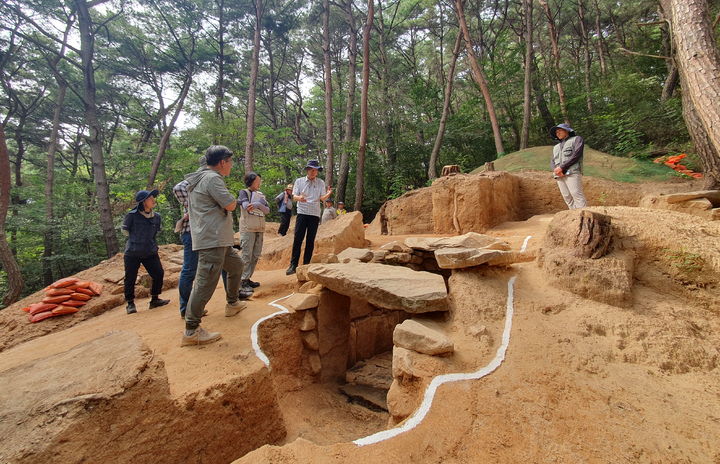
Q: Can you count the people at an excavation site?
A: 9